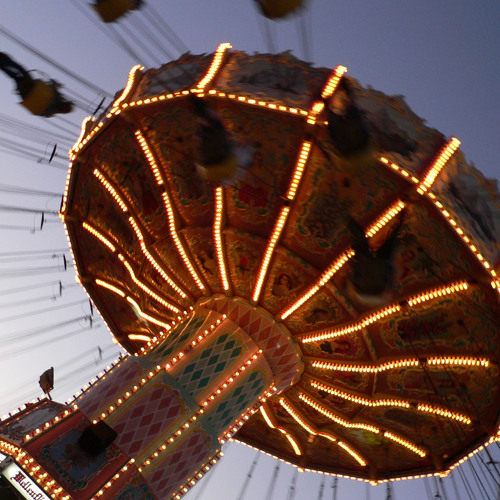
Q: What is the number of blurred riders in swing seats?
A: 6